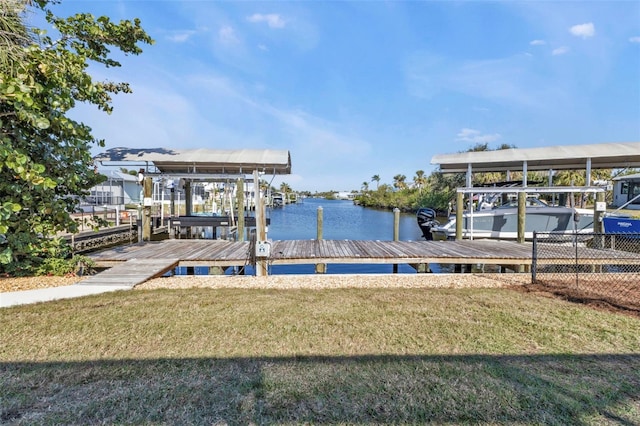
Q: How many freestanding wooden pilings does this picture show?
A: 2